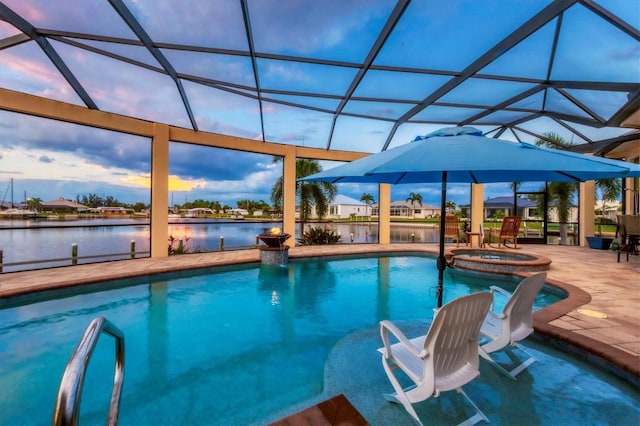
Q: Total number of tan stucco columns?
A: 5